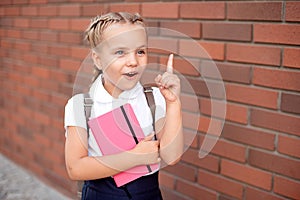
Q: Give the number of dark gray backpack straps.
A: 2